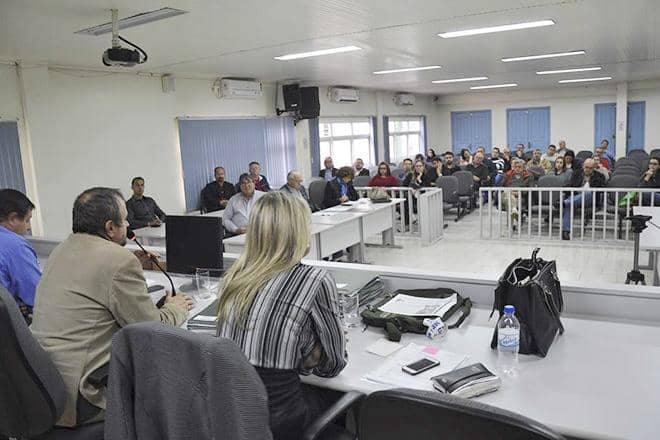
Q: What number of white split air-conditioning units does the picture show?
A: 3